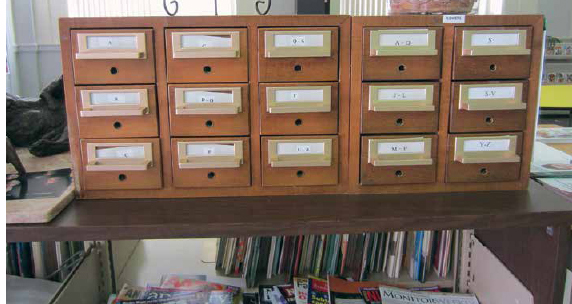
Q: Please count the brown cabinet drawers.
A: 15